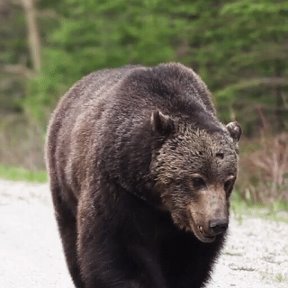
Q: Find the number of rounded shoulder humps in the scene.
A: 1